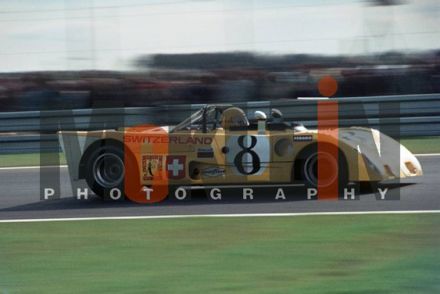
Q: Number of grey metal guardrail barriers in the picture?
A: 2